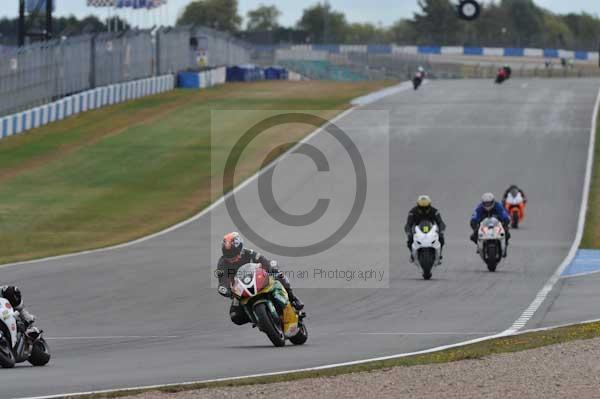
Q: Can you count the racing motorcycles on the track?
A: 7